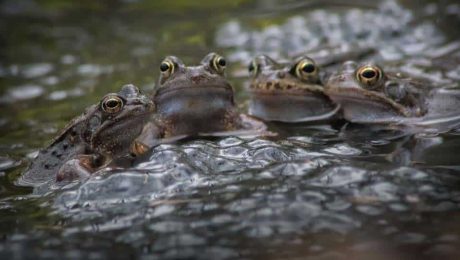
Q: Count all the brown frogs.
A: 4